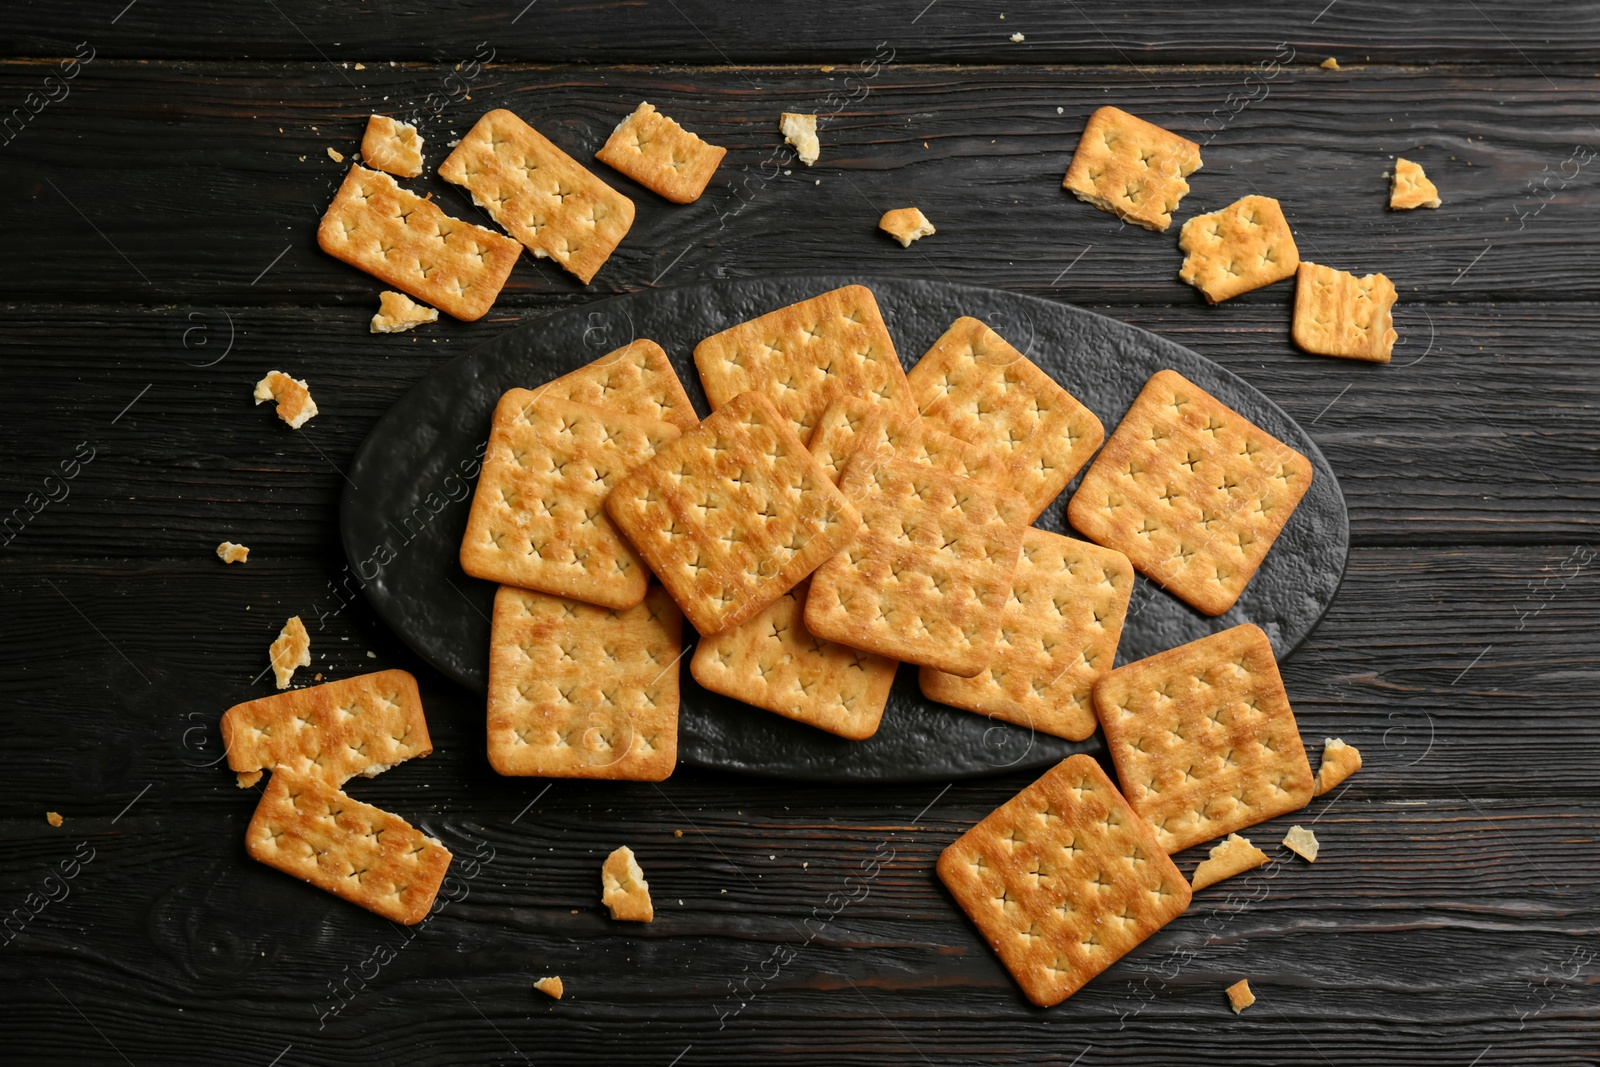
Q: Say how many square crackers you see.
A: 13